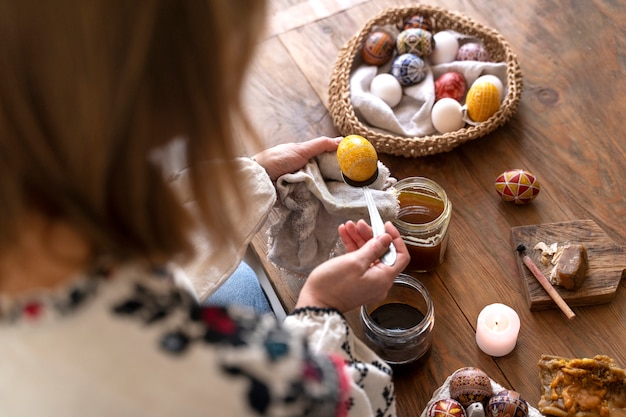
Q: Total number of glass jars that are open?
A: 2